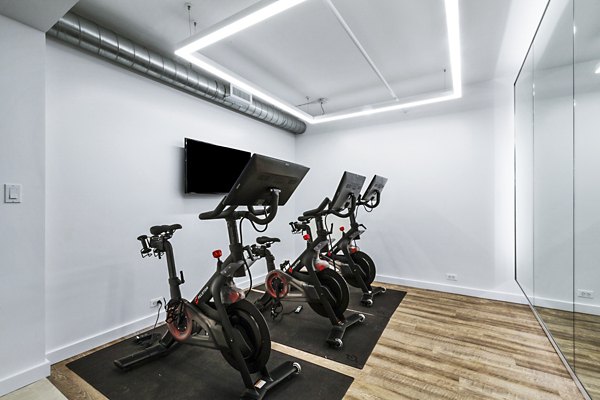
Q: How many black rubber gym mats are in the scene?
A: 3